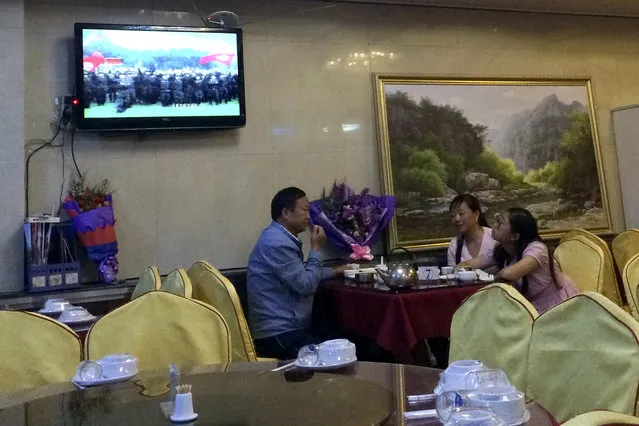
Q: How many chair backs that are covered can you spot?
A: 12